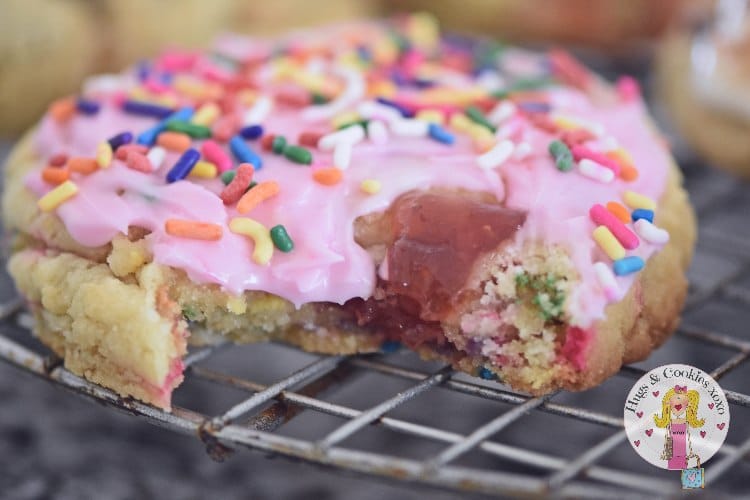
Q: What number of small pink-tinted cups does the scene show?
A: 0